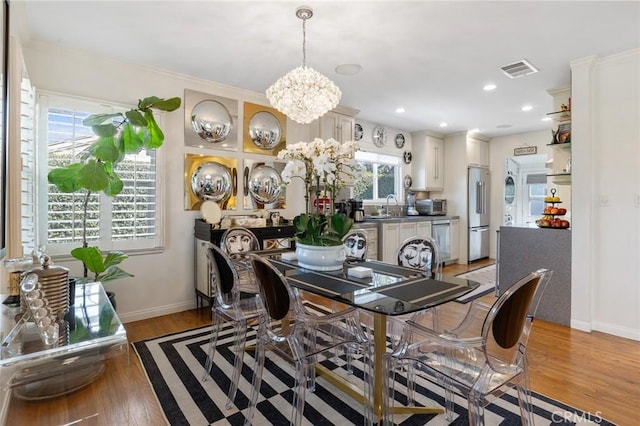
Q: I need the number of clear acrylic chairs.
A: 6